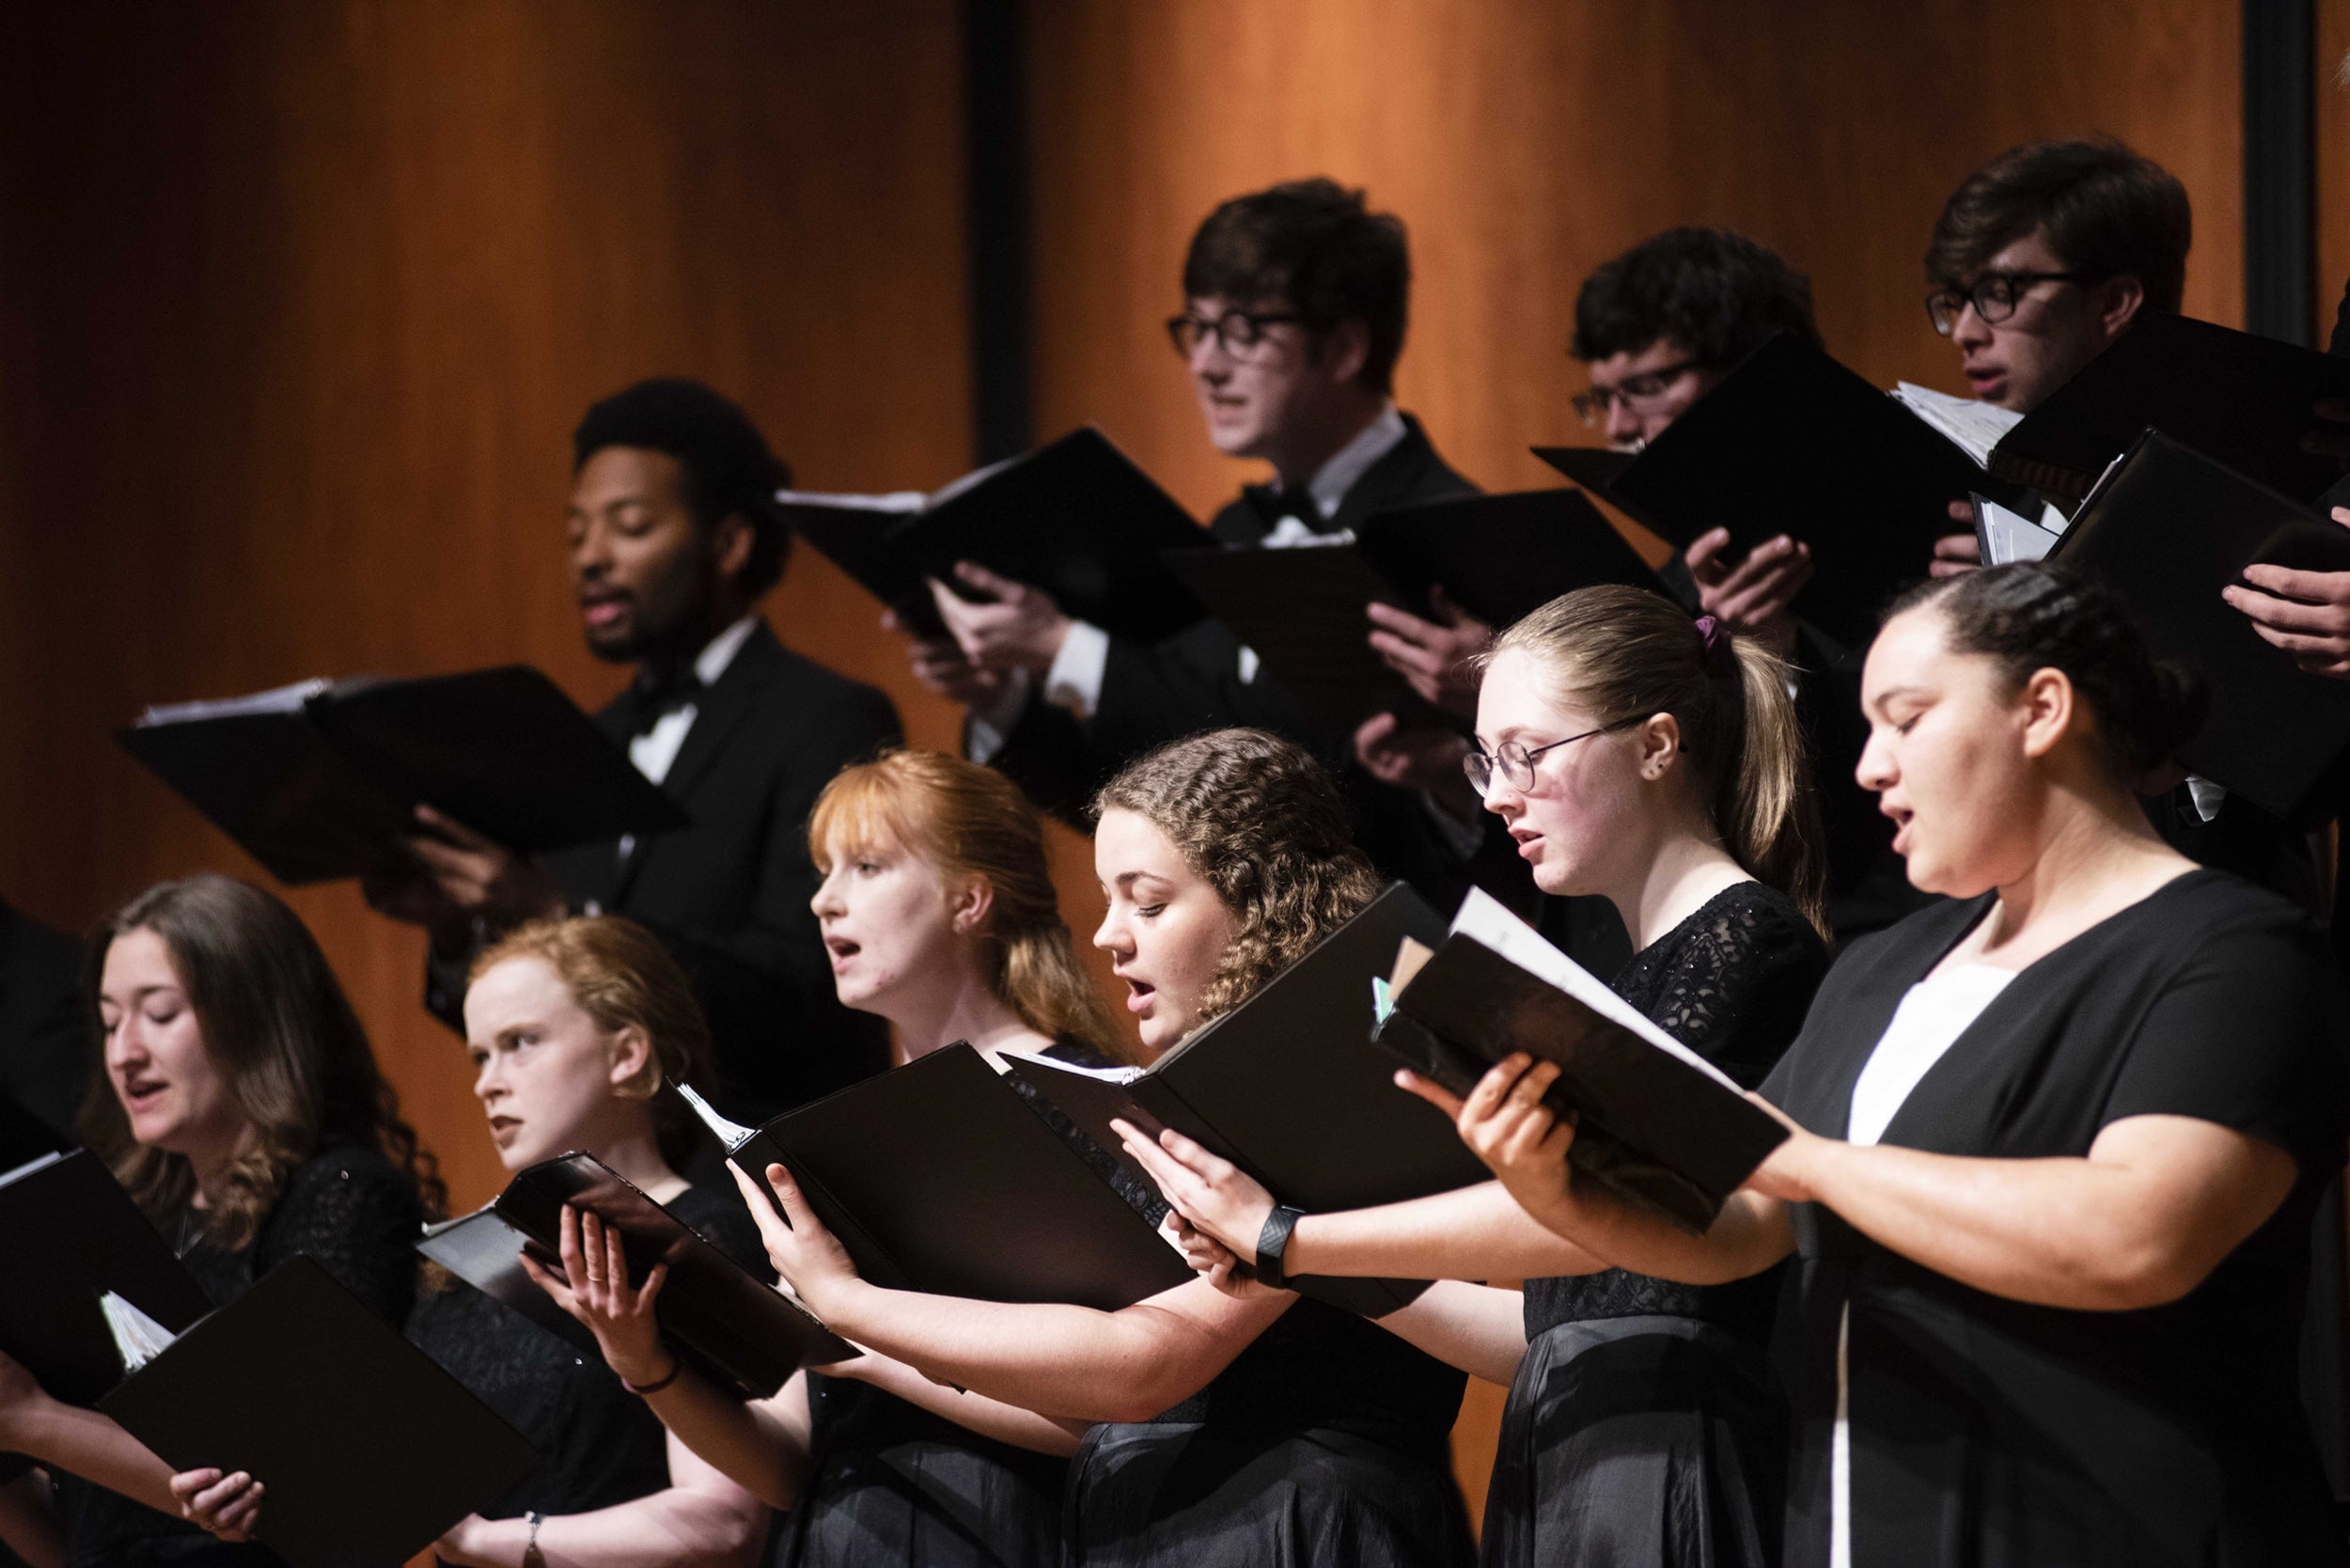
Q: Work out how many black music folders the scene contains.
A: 12